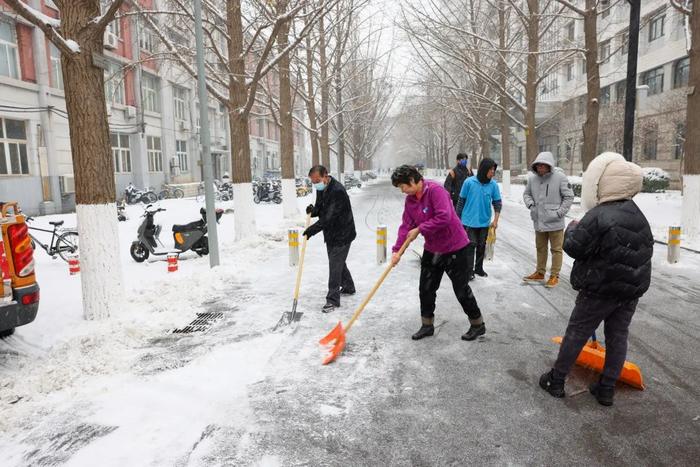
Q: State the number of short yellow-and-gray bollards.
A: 4